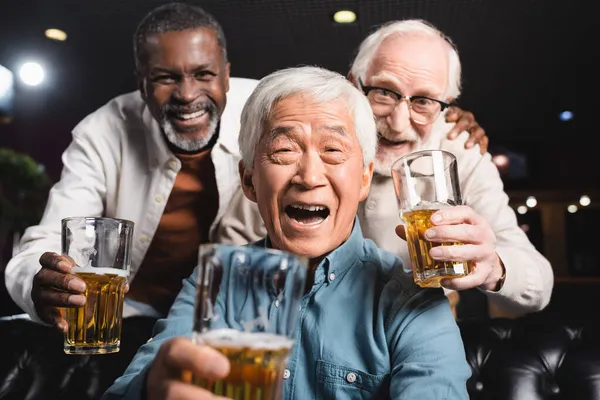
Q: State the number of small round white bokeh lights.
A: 4